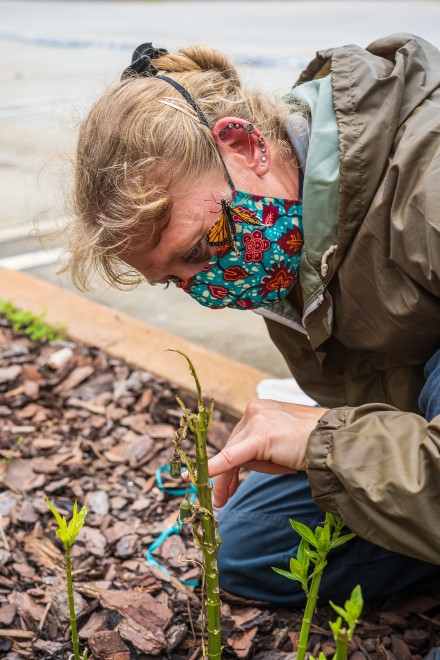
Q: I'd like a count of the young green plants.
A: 3